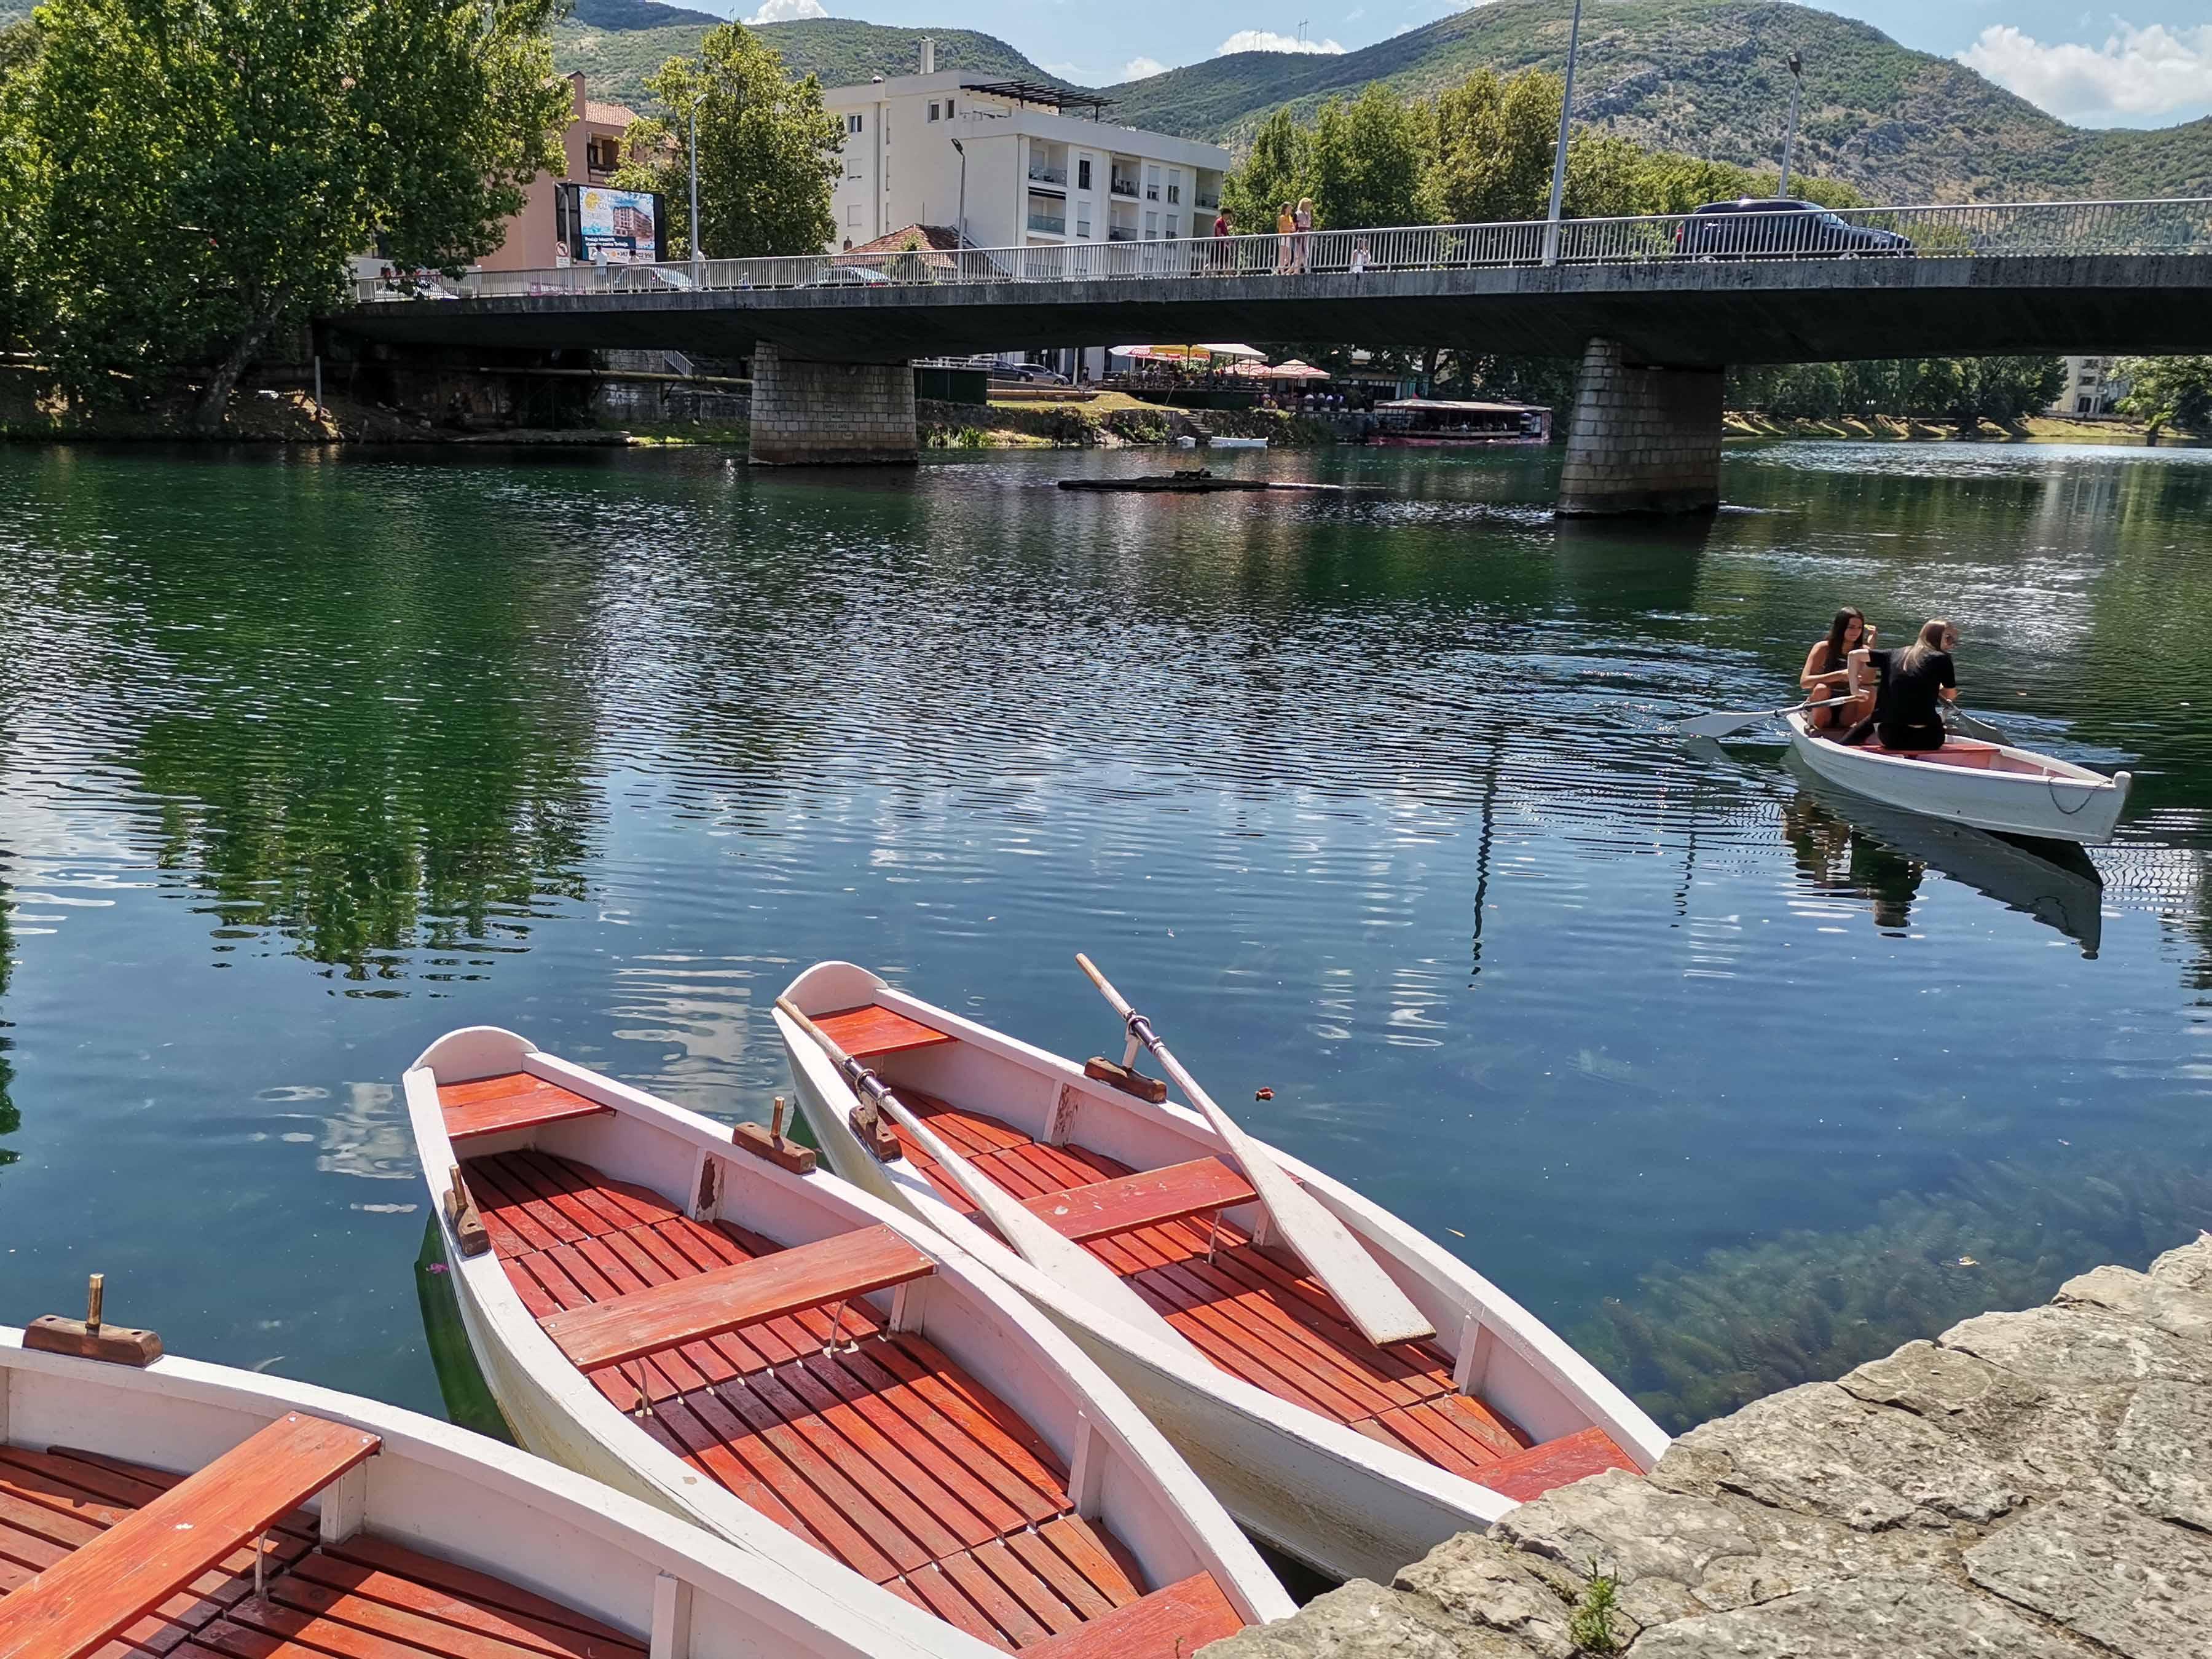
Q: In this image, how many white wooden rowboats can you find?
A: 4